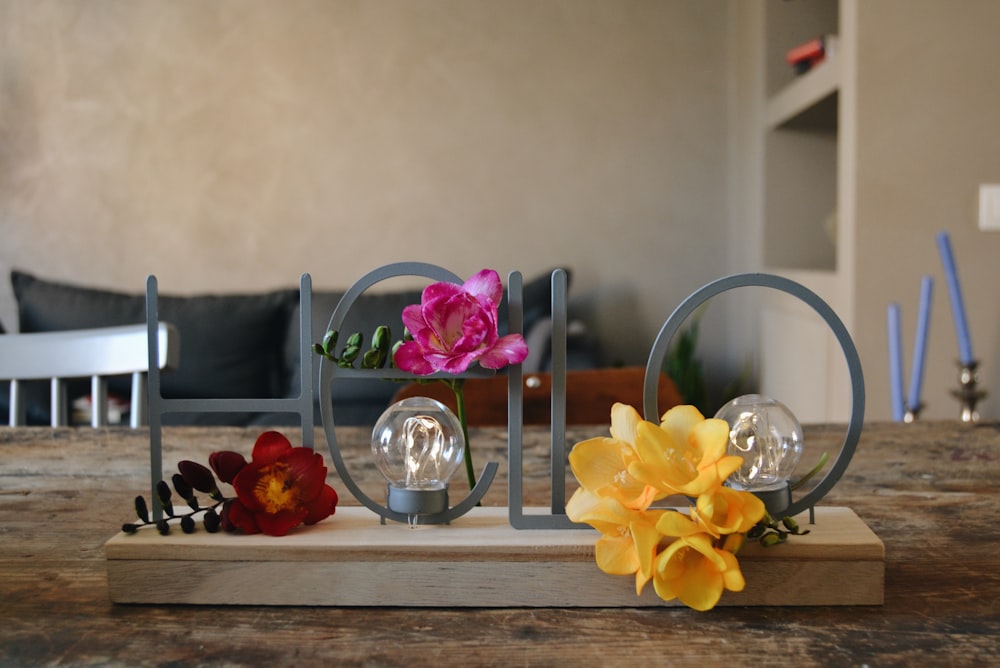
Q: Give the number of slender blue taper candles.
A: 3